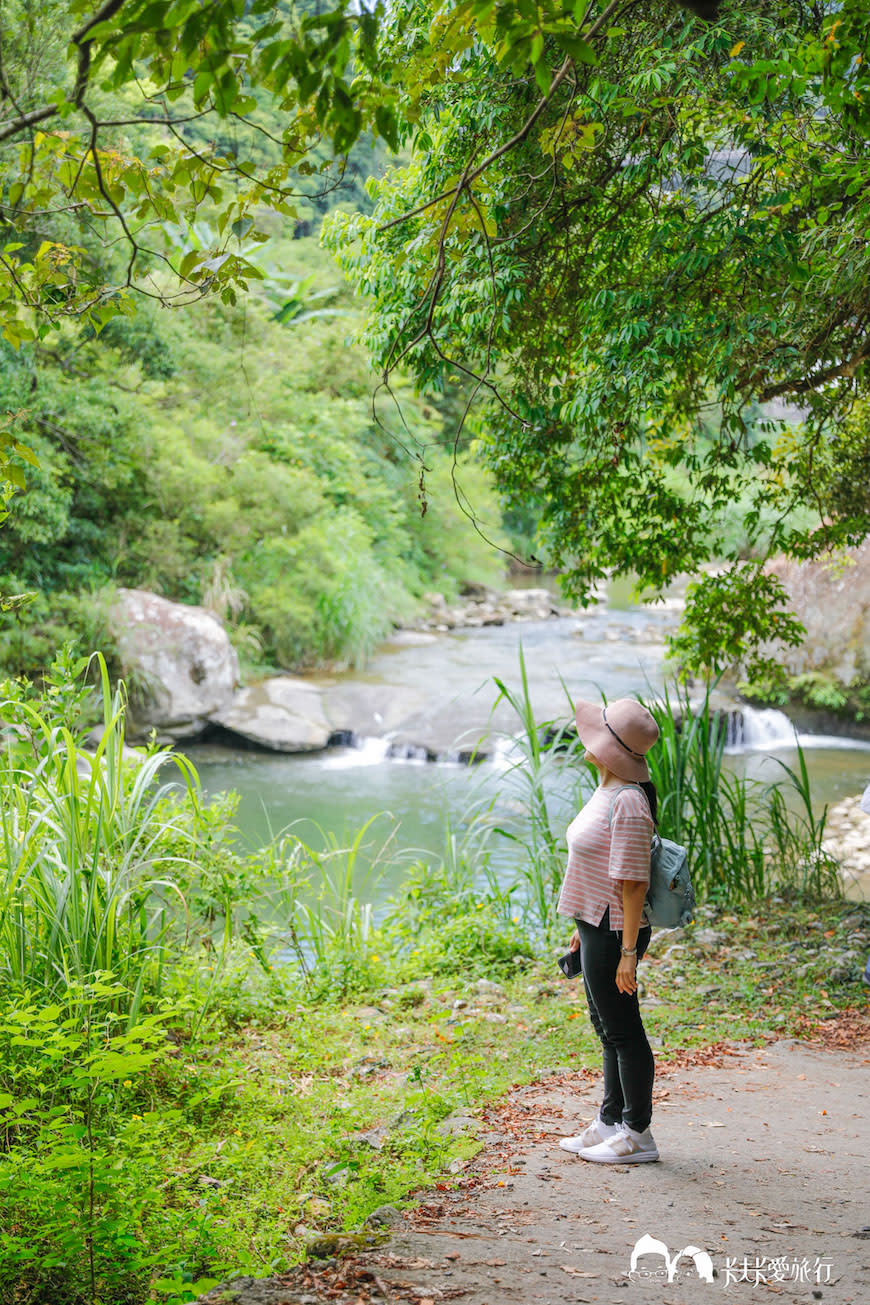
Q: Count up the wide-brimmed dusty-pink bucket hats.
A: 1